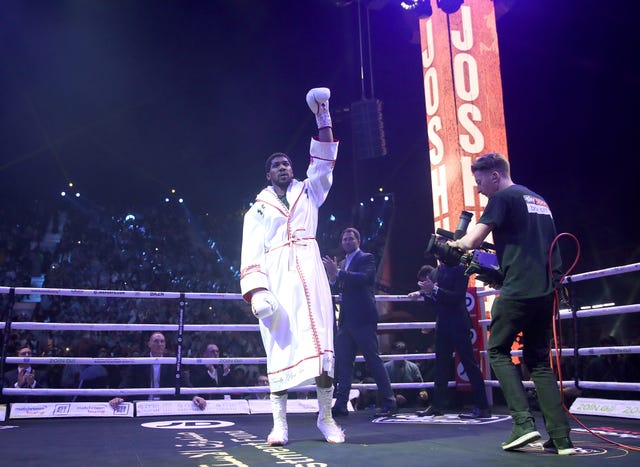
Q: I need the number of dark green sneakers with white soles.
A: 2